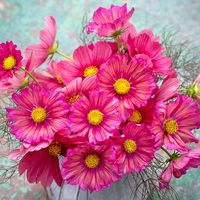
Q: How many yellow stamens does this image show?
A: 12